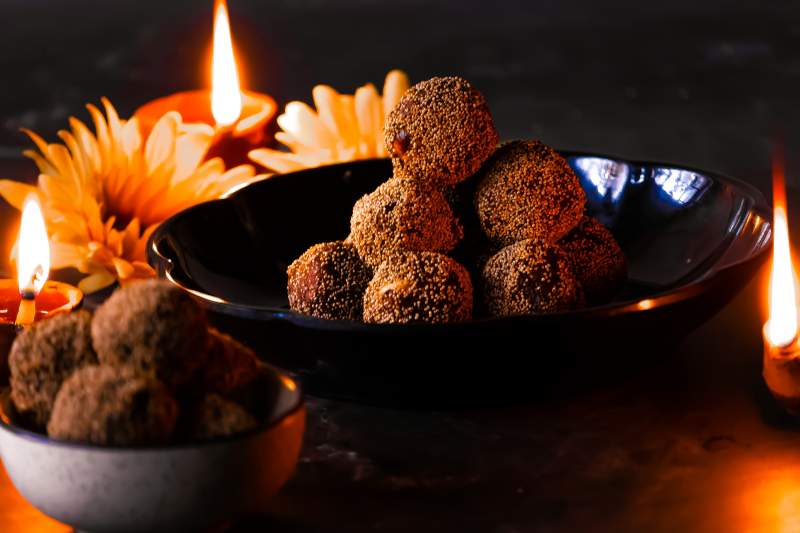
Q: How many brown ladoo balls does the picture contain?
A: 12